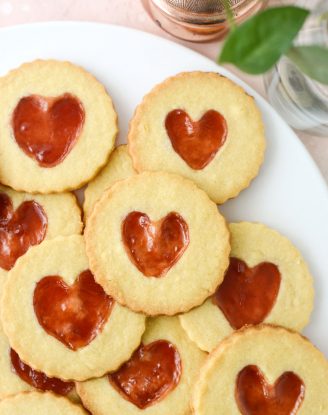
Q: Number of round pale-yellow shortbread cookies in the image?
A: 11